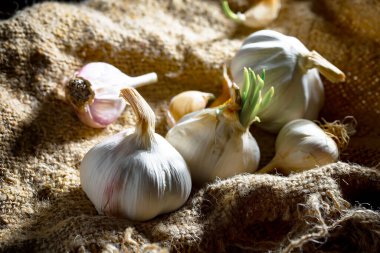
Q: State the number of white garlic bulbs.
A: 4